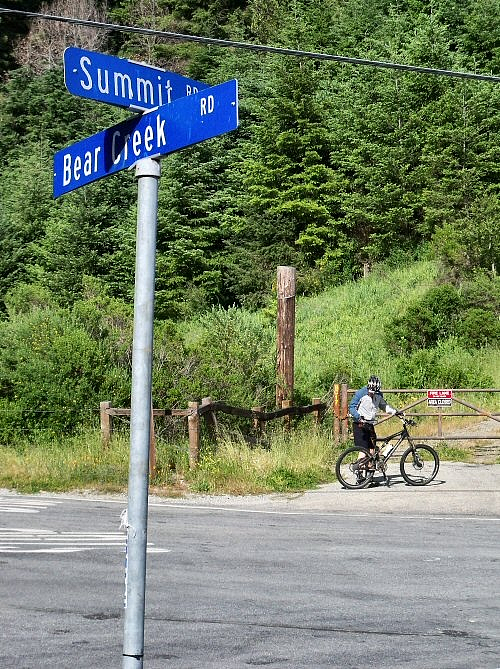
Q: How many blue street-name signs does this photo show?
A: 2